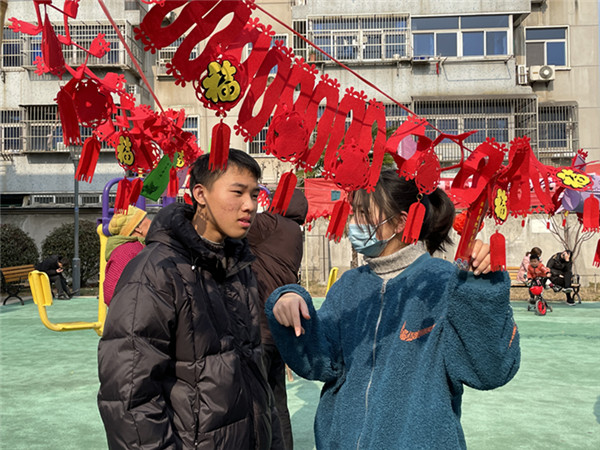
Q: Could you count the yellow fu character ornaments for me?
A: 5